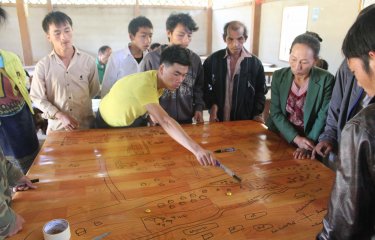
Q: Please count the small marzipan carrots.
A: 0